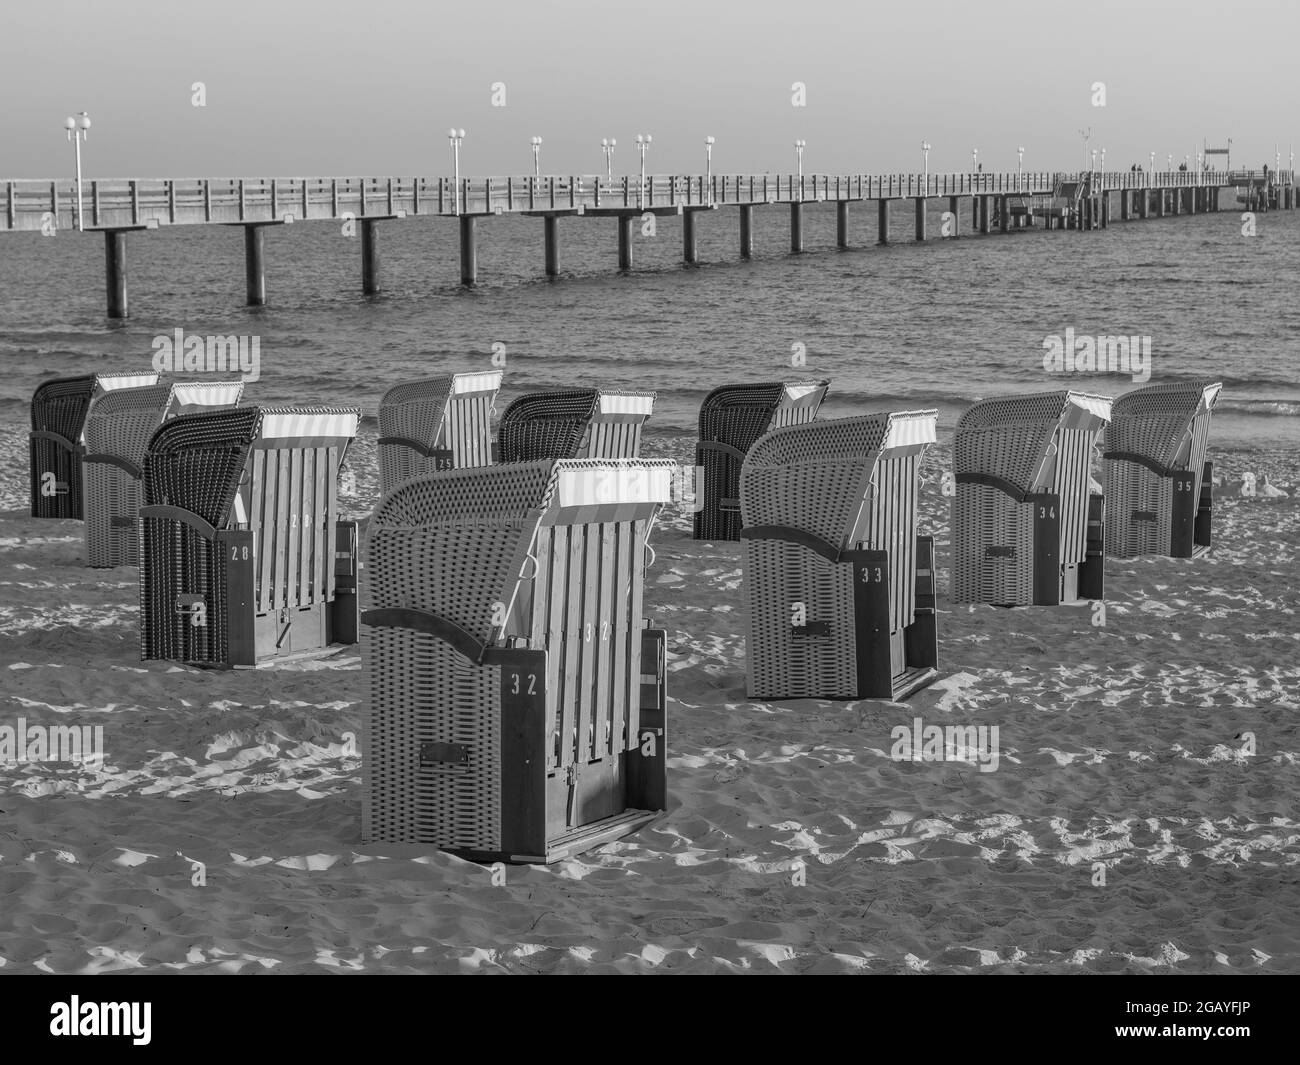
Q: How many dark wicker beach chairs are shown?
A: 4